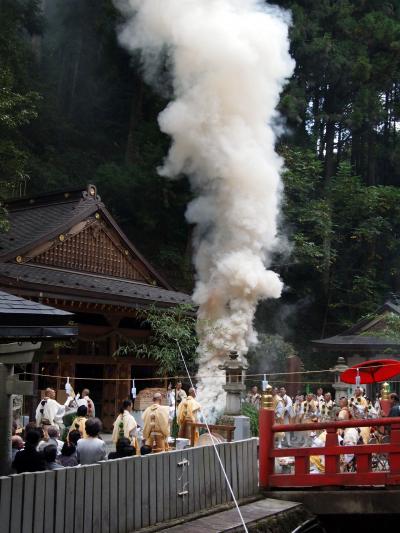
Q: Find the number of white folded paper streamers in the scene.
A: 4